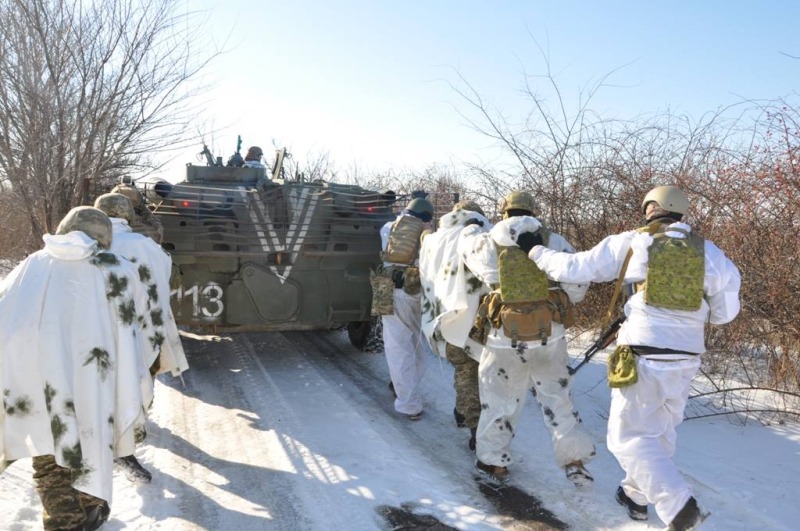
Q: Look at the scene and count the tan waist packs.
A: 1